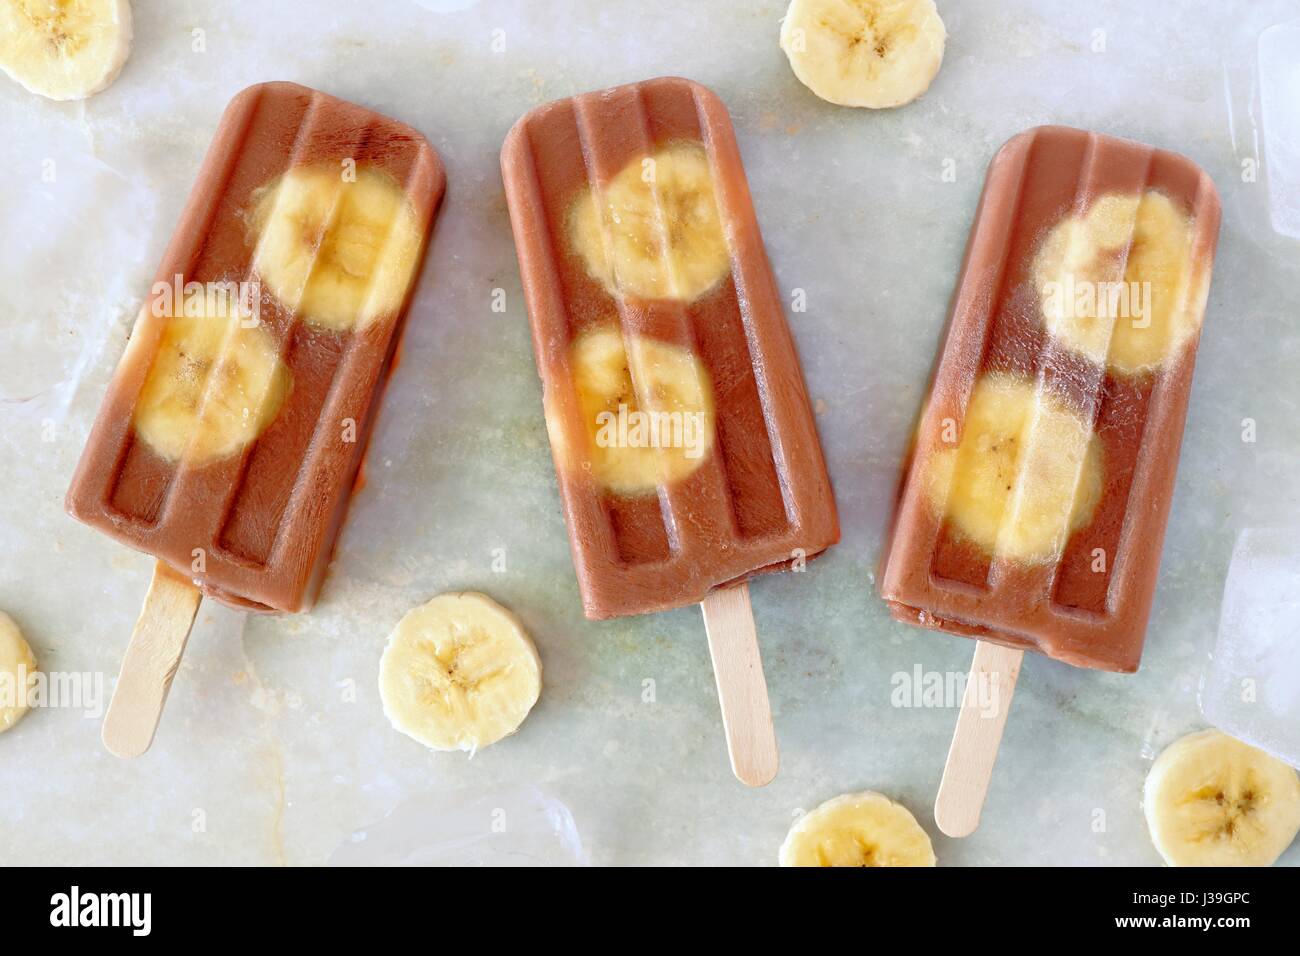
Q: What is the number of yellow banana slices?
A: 12